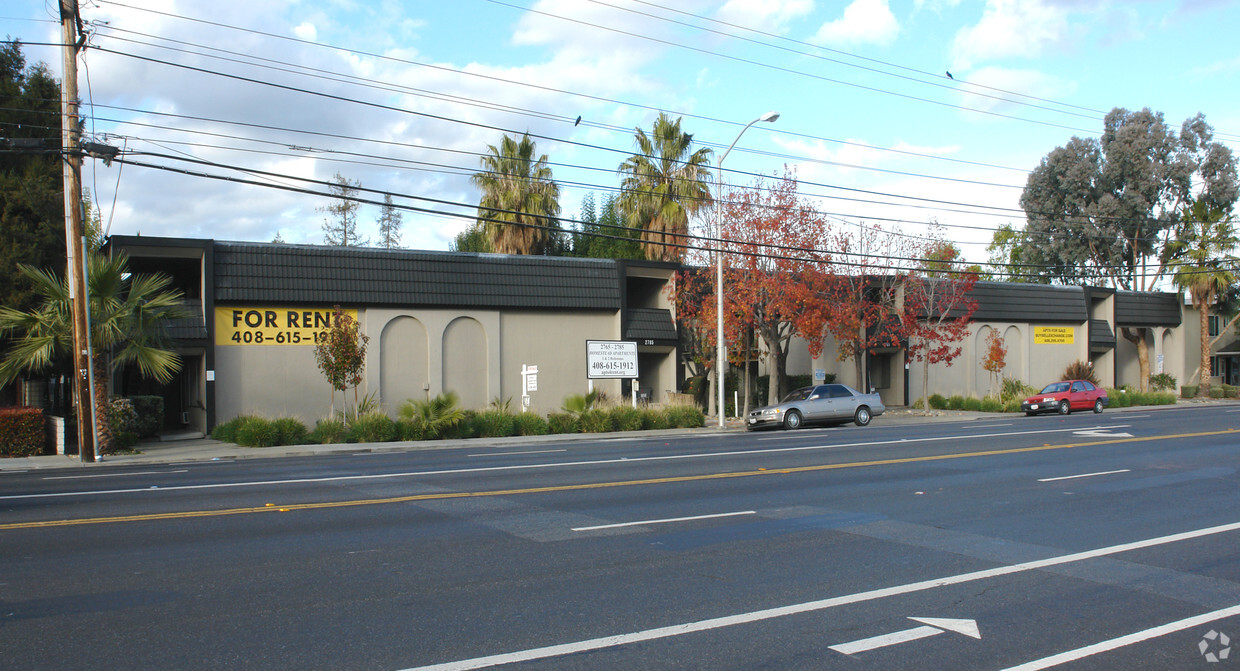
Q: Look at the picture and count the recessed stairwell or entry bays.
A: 4